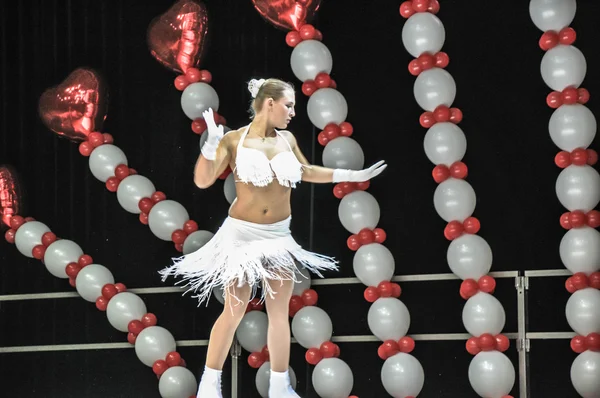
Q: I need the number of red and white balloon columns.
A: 6